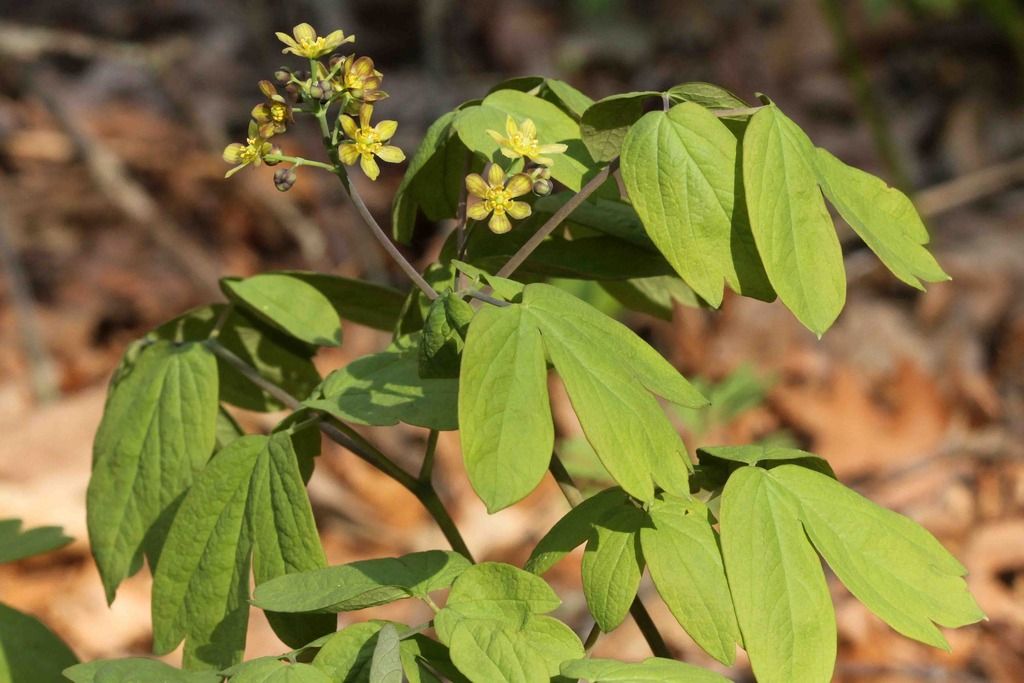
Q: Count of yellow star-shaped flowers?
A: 7